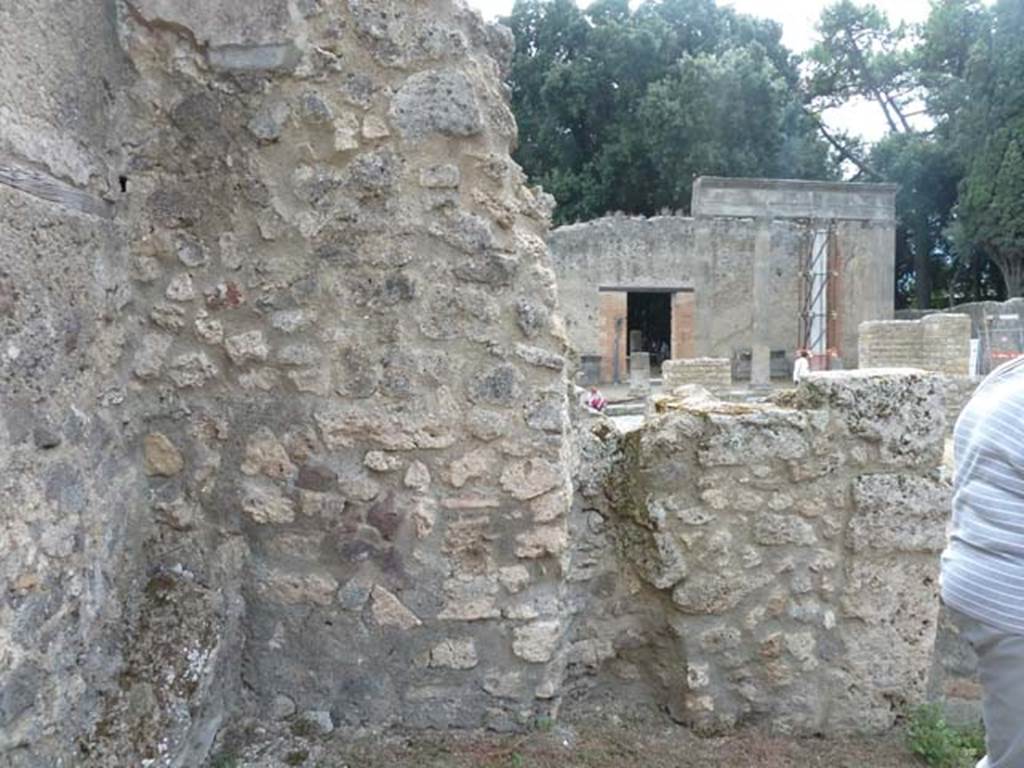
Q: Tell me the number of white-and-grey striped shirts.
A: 1